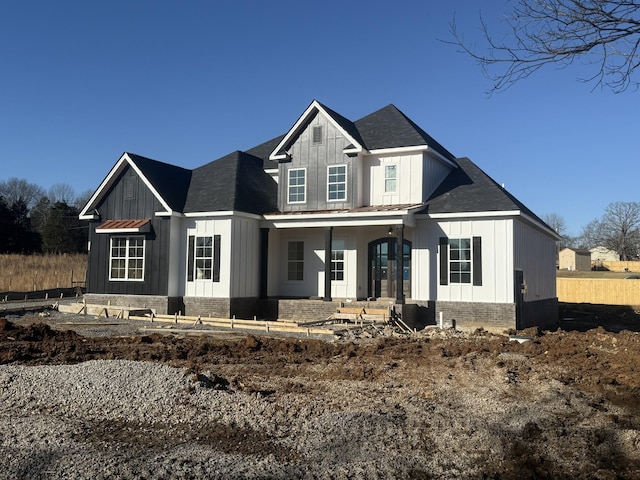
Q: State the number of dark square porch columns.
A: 3